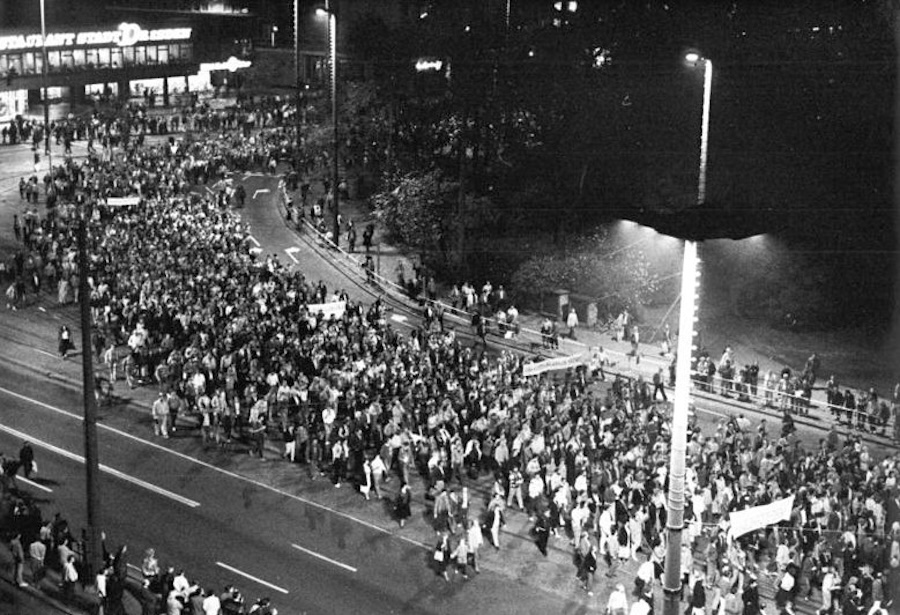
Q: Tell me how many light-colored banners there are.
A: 4